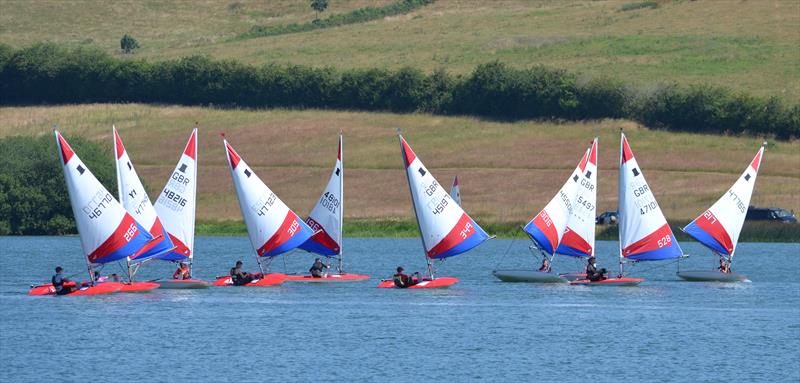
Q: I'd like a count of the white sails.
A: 11